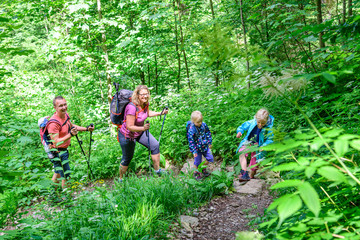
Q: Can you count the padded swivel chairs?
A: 0